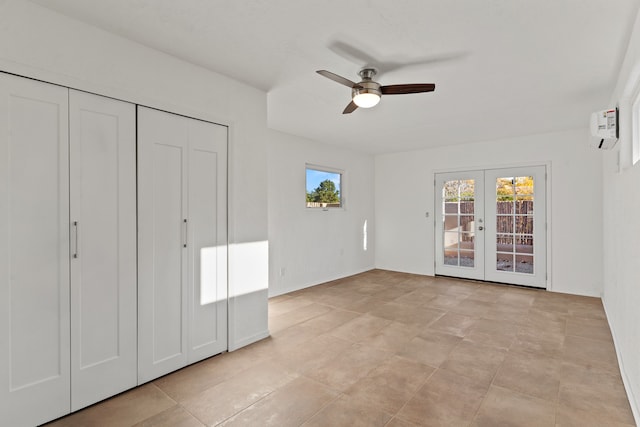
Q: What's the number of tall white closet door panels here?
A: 4